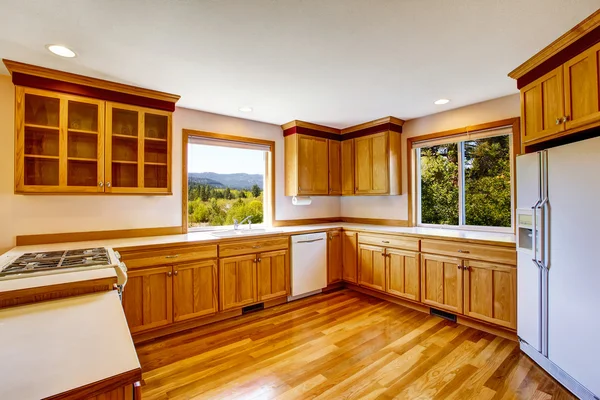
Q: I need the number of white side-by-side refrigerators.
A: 1